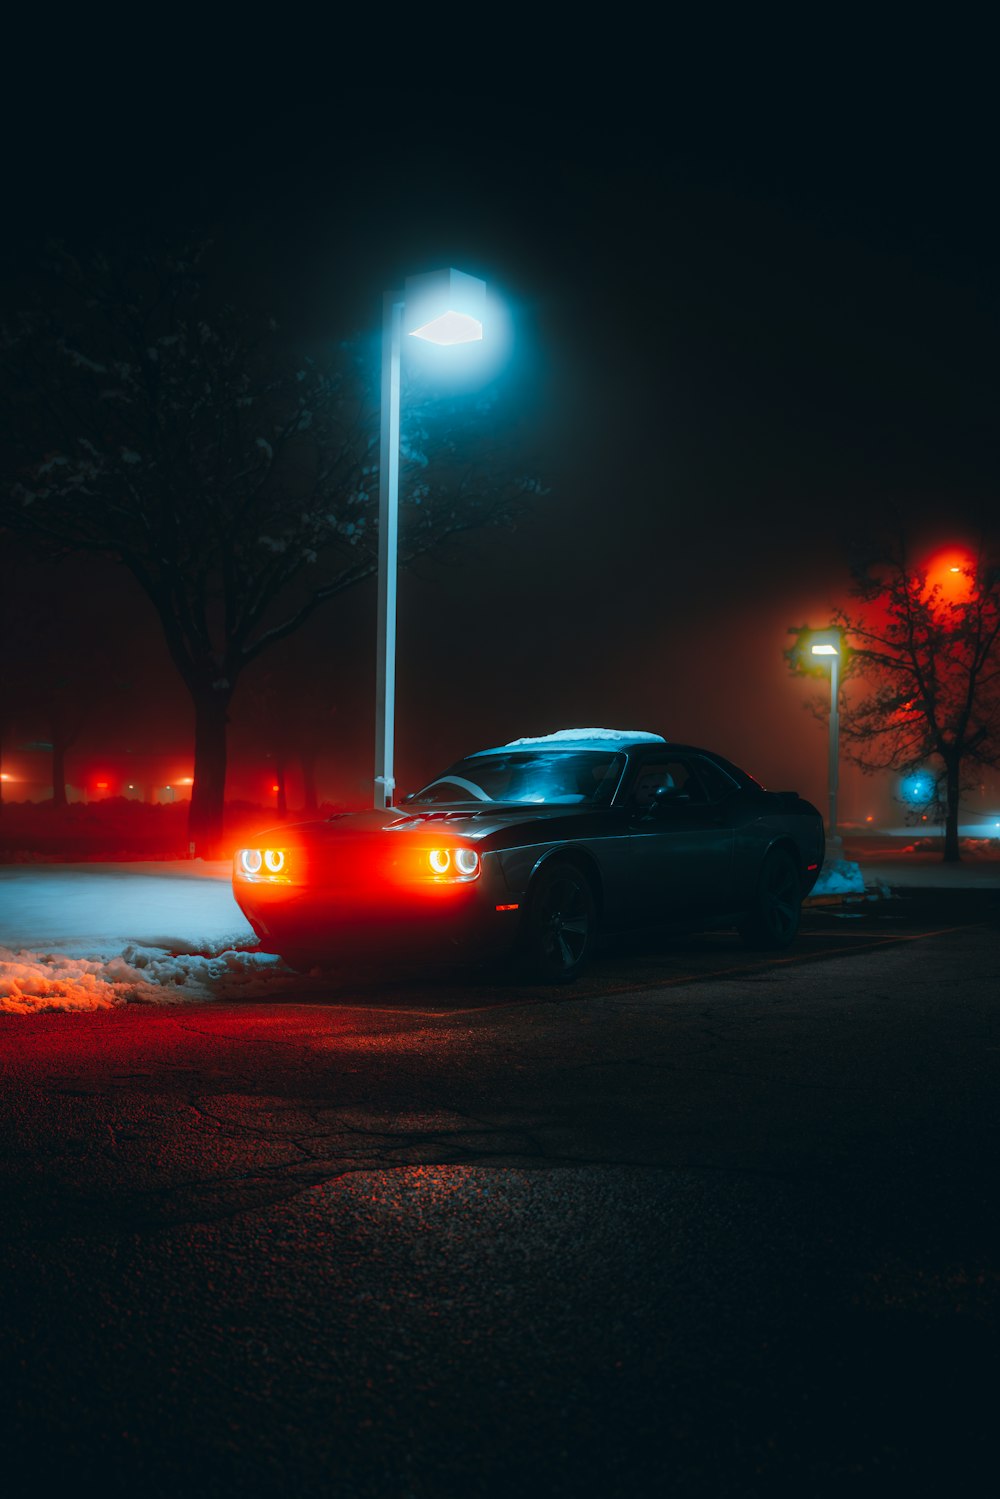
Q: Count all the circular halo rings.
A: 4